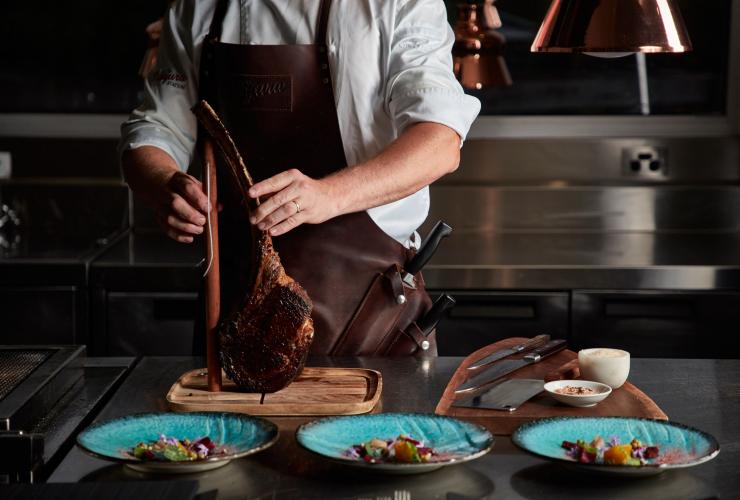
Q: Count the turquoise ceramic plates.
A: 3